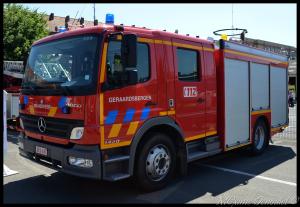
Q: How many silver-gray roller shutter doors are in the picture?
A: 3